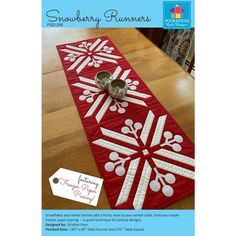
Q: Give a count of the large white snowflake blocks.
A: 3